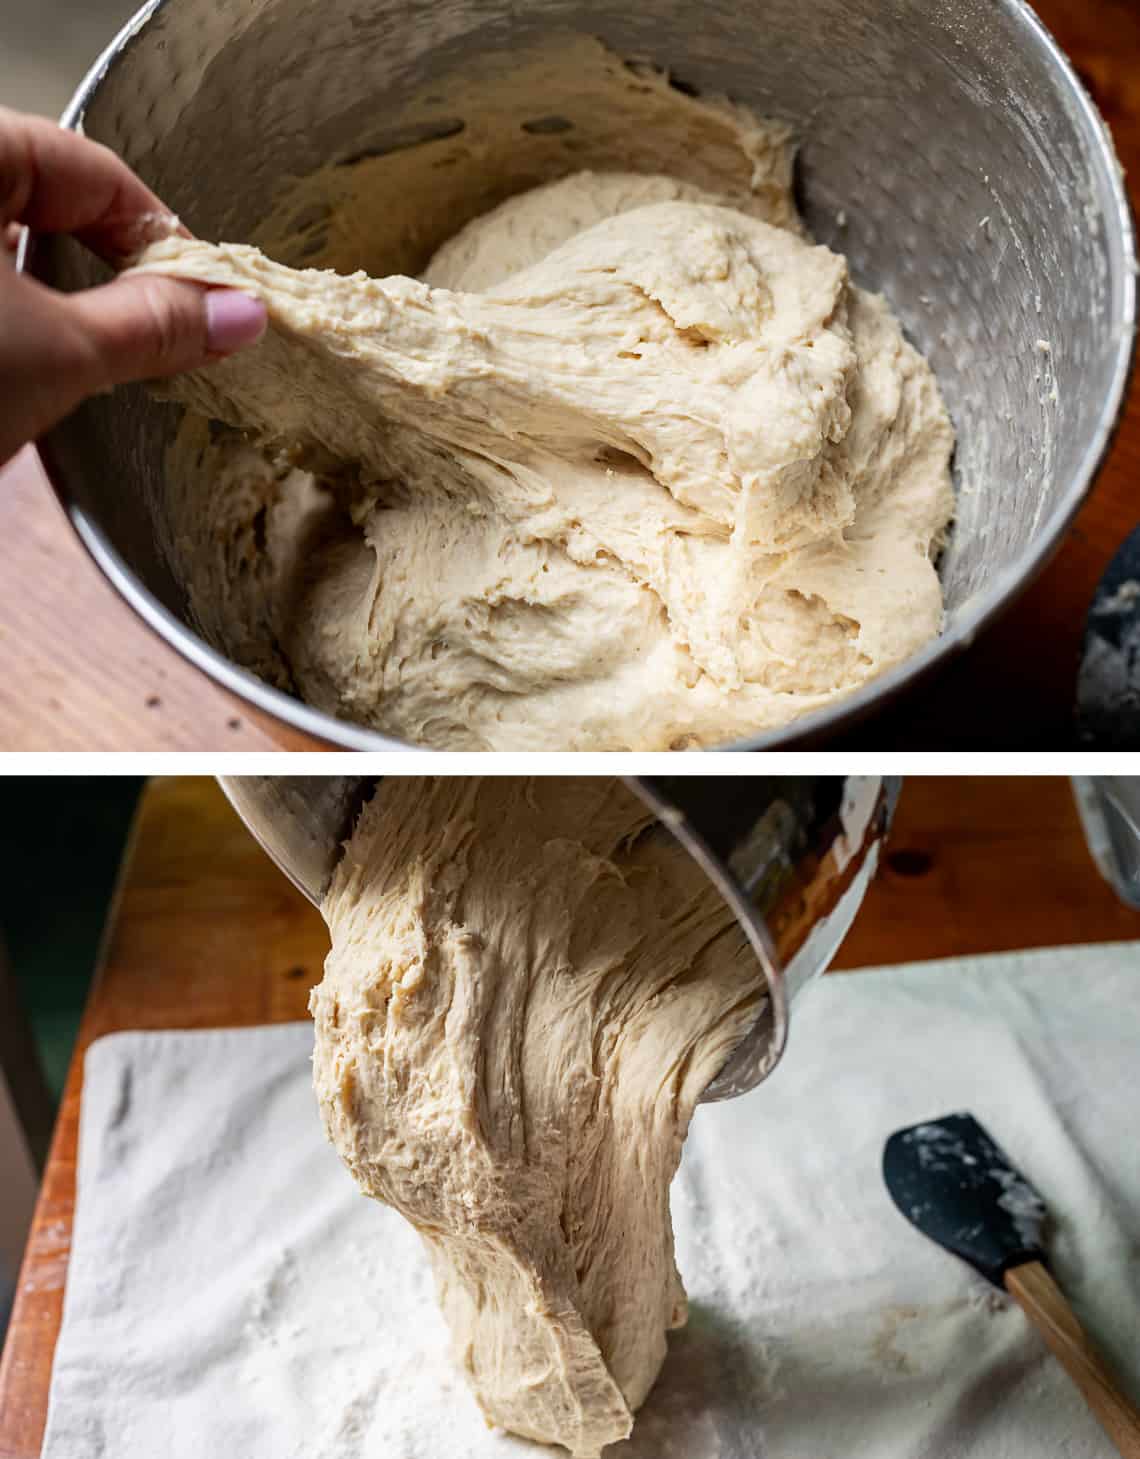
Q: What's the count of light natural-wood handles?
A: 1